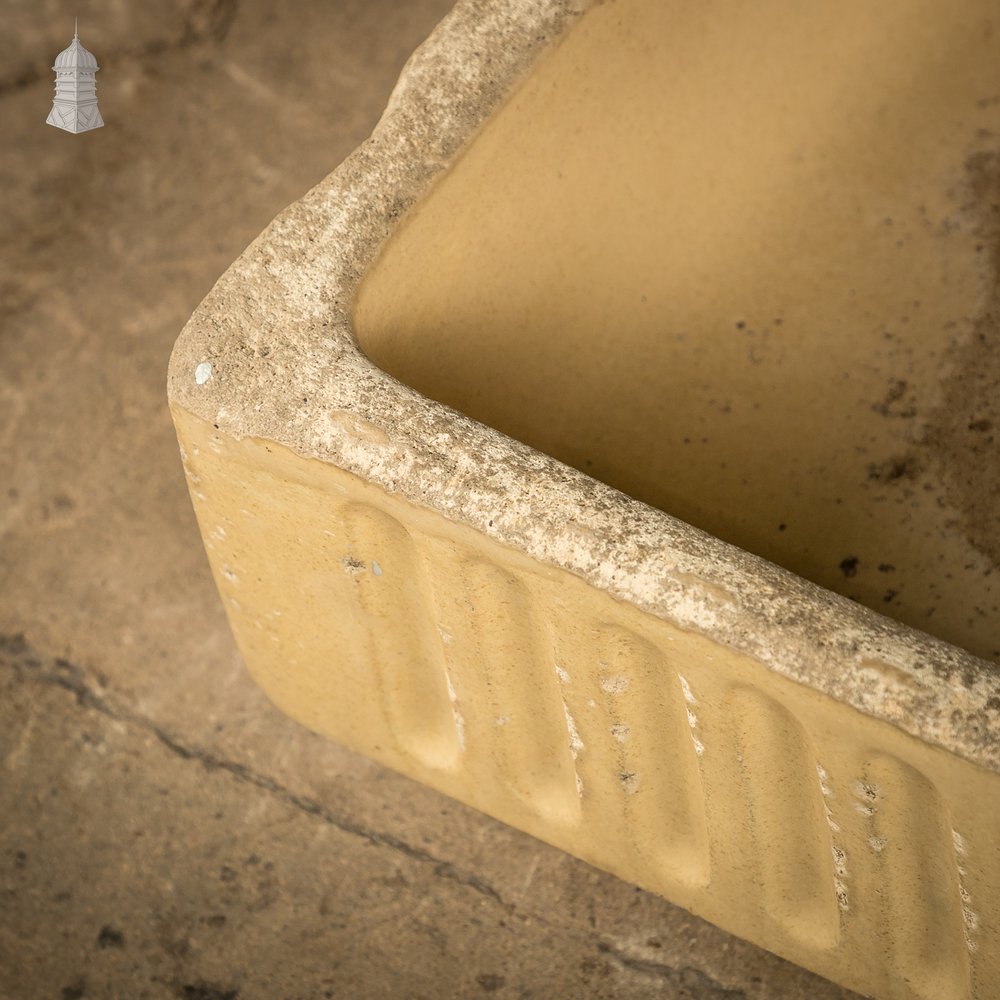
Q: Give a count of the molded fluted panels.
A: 5